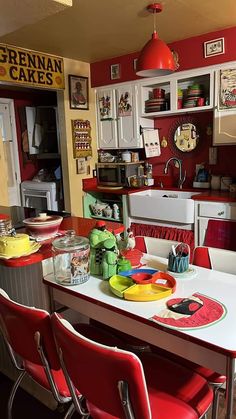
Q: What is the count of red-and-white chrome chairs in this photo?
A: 4